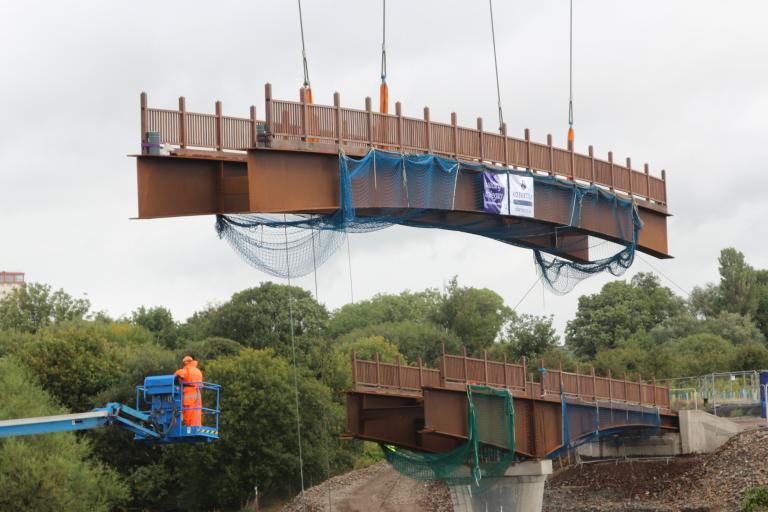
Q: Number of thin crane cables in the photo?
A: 4